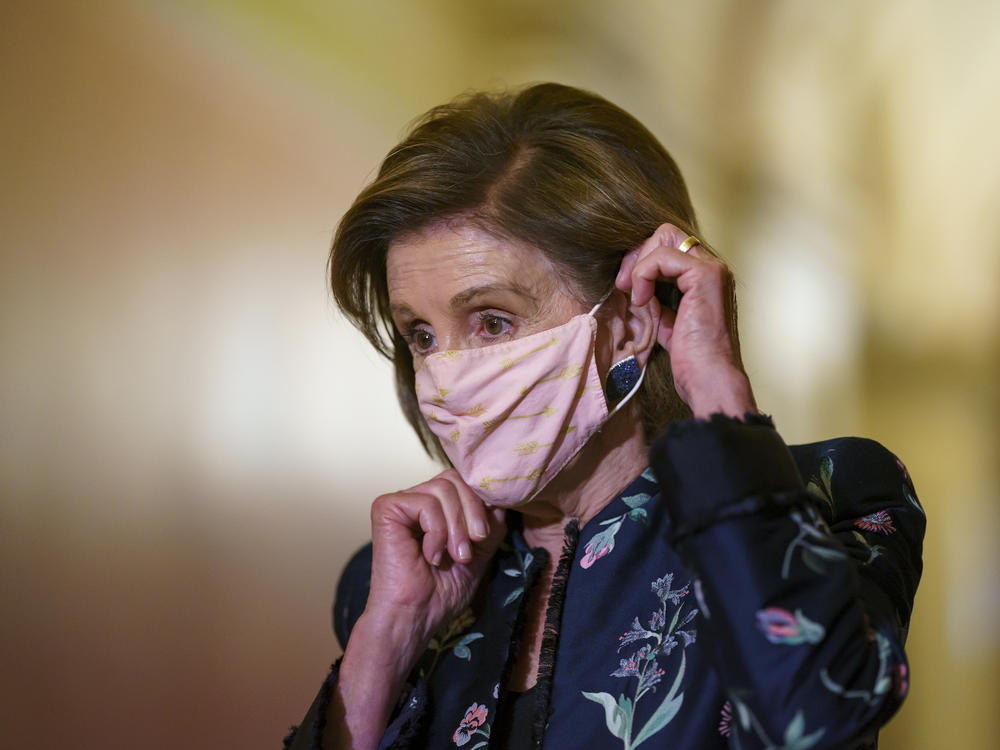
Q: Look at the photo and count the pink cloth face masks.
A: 1